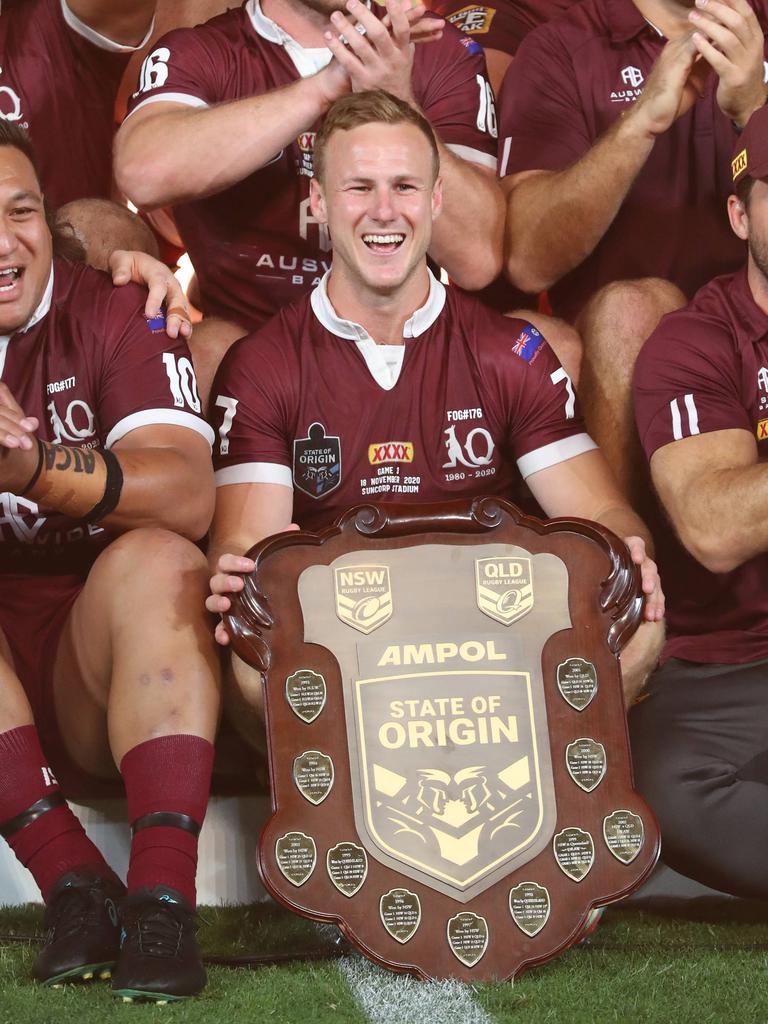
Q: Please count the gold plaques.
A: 11